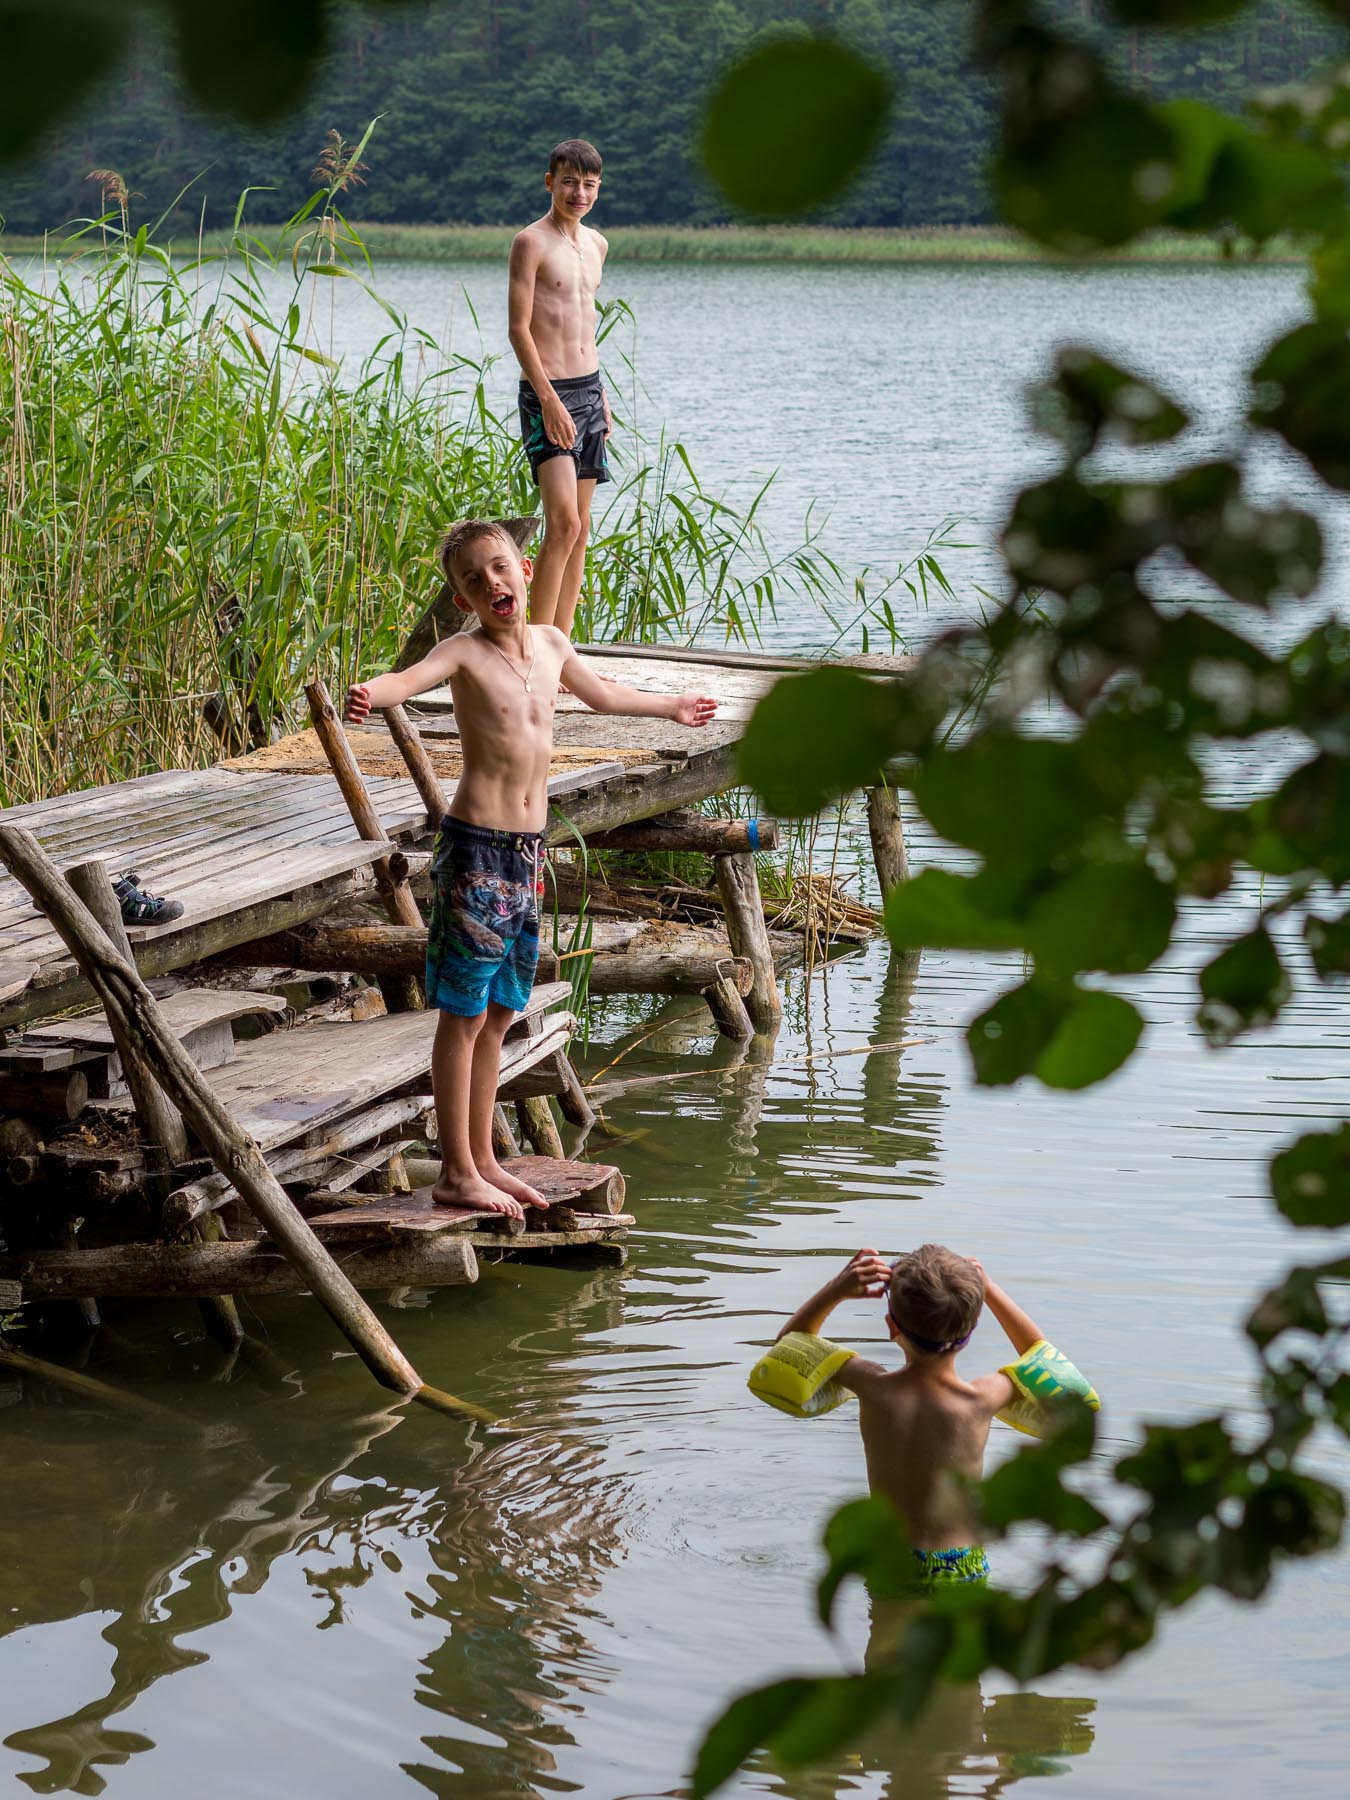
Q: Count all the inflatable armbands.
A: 2